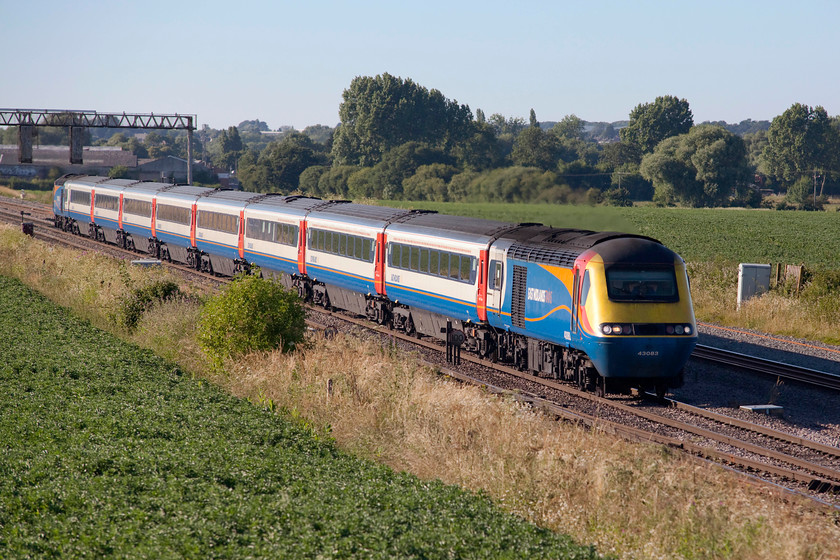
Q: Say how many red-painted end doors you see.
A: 8